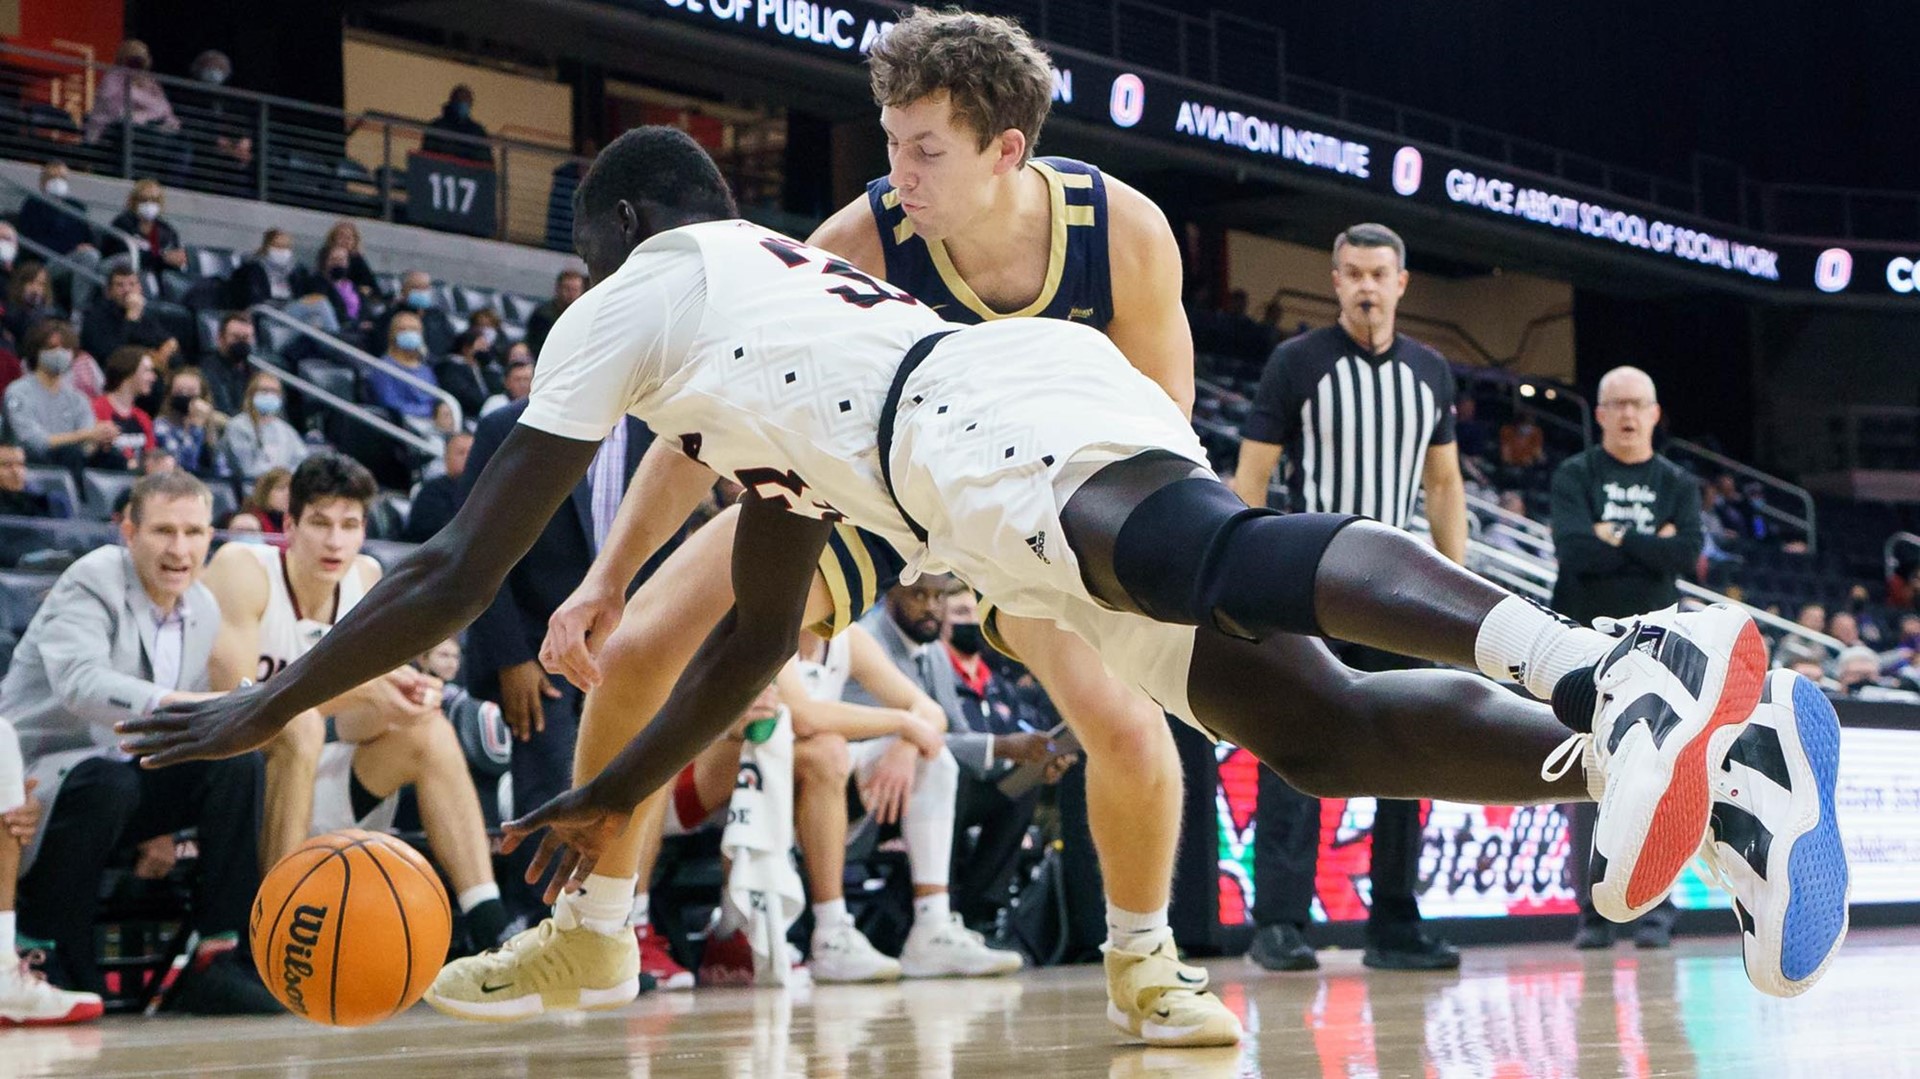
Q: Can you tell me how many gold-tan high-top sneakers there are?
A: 2